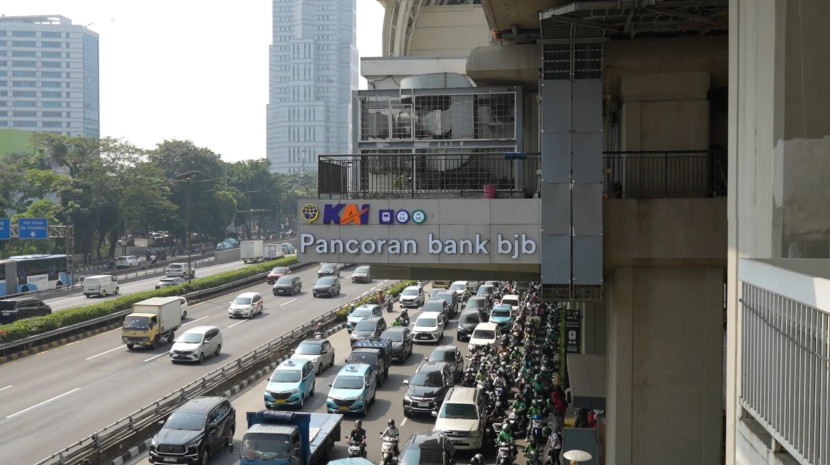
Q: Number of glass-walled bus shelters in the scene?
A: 0